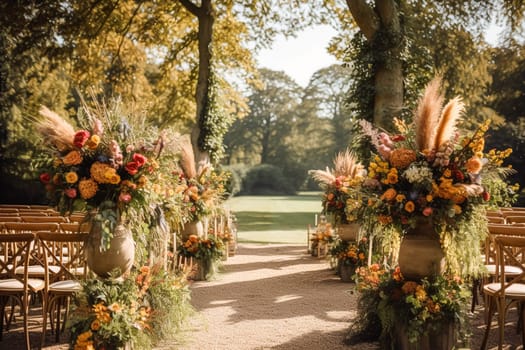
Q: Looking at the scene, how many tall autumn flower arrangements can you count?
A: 4